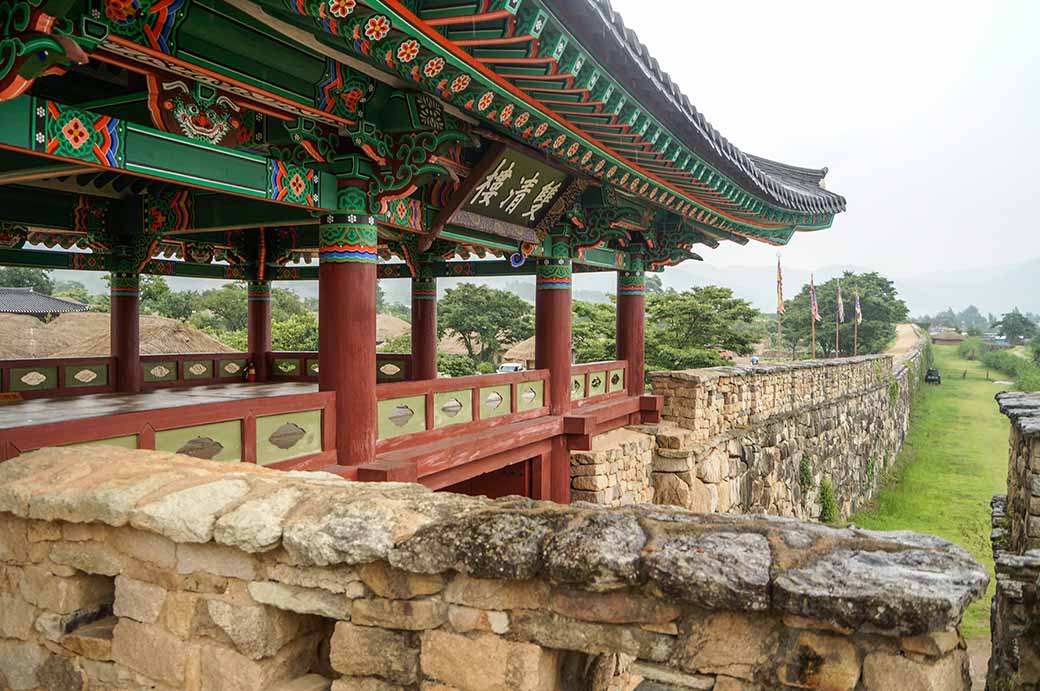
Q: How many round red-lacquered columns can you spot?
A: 6